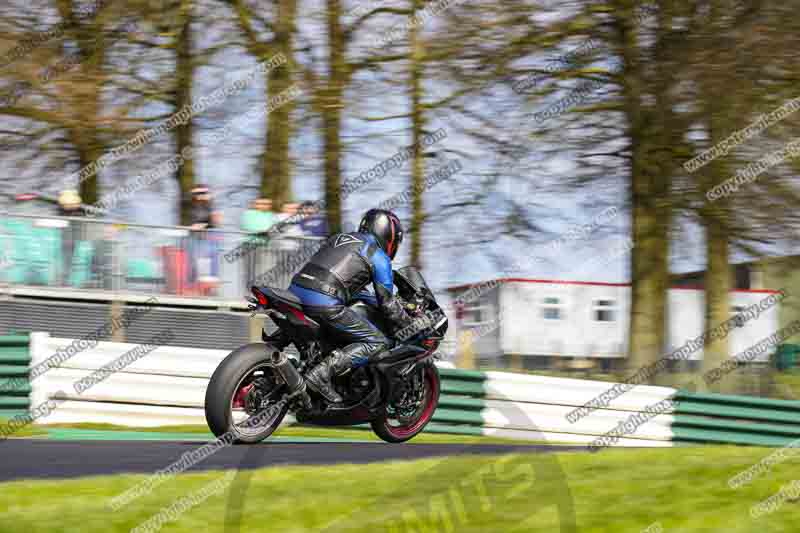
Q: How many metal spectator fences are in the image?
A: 1